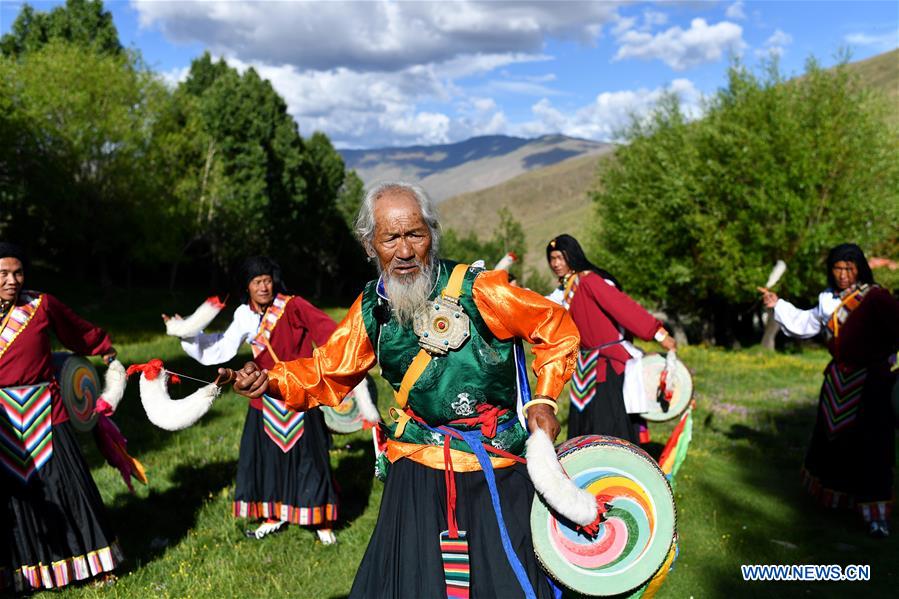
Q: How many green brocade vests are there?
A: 1